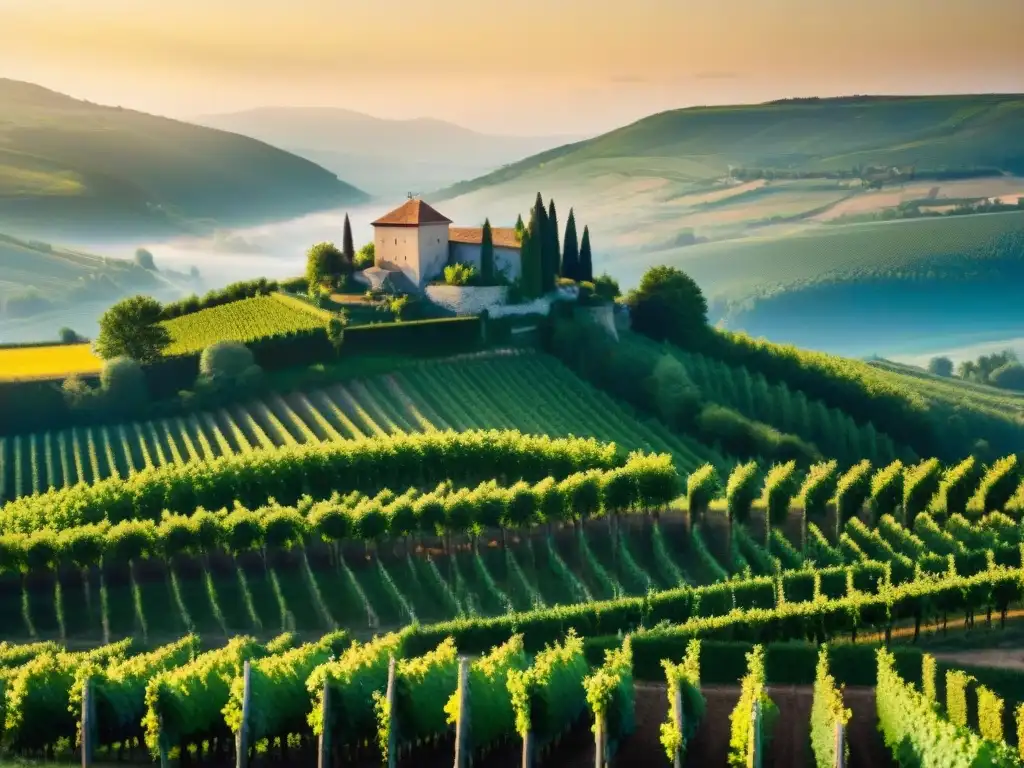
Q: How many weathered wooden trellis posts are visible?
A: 11